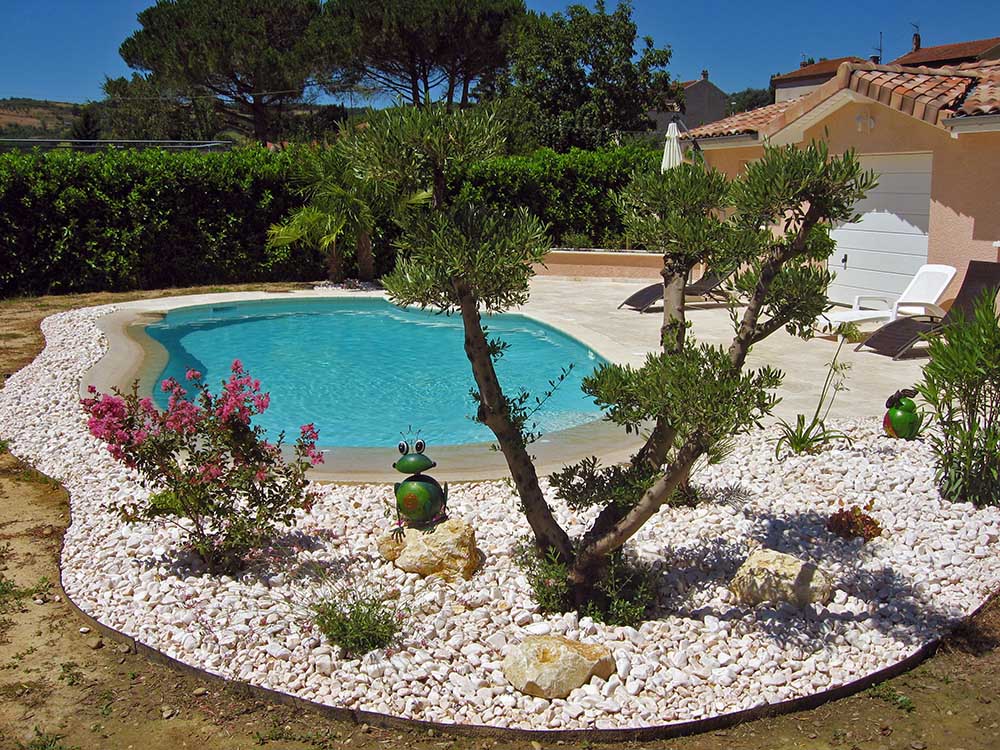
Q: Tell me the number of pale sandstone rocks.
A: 3